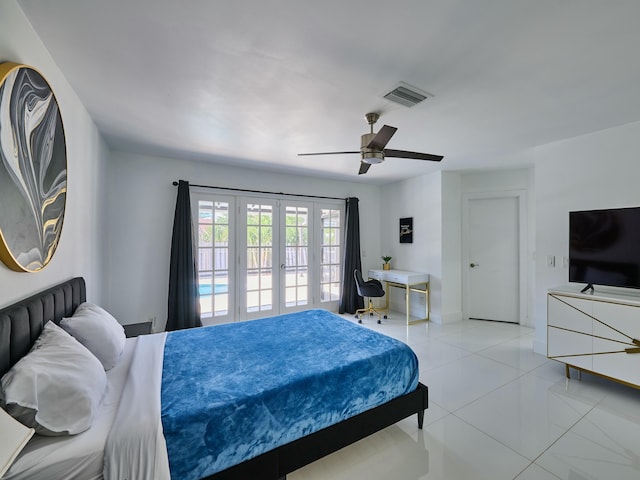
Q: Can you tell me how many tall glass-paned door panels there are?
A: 4